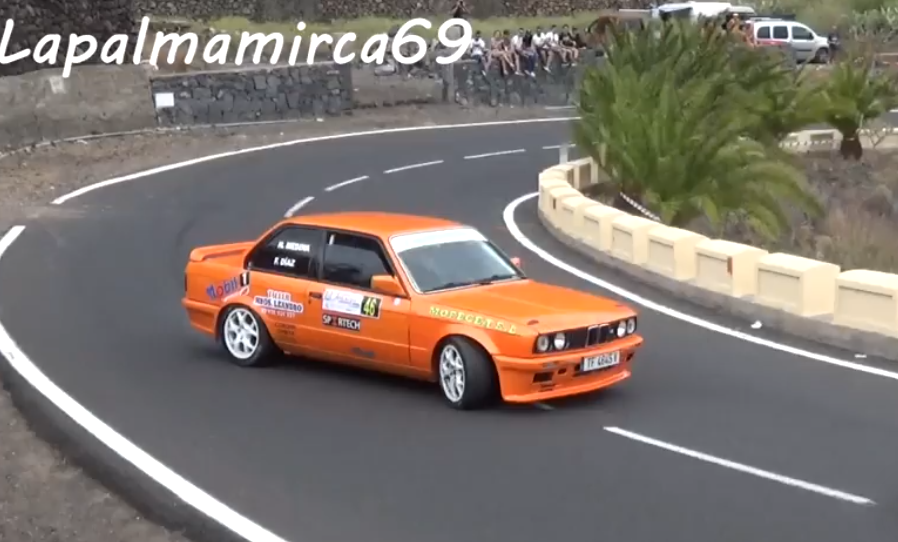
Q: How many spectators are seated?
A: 9